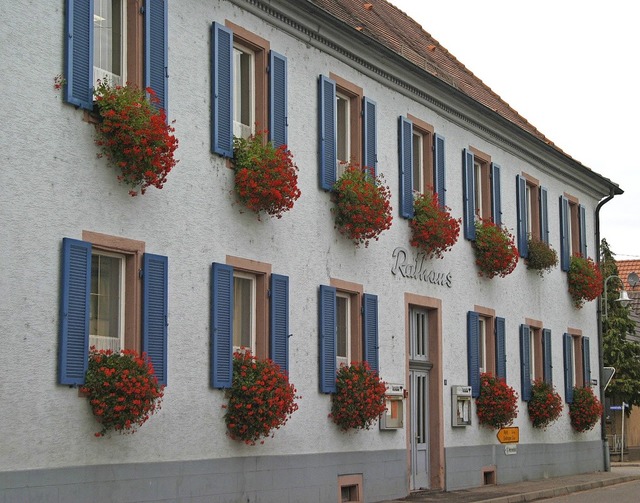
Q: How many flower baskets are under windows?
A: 13